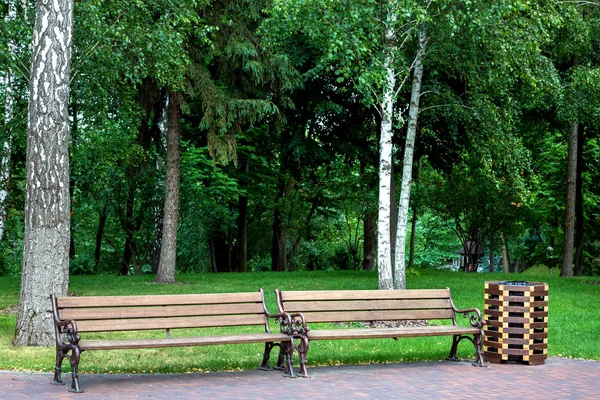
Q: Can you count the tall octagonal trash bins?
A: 1